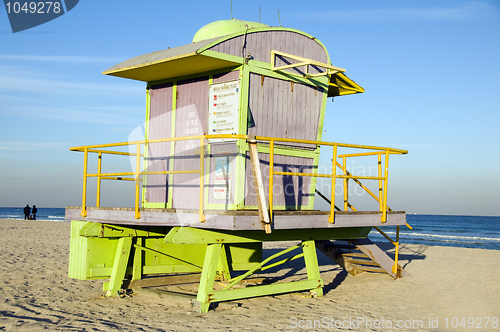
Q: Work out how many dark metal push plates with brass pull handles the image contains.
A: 0